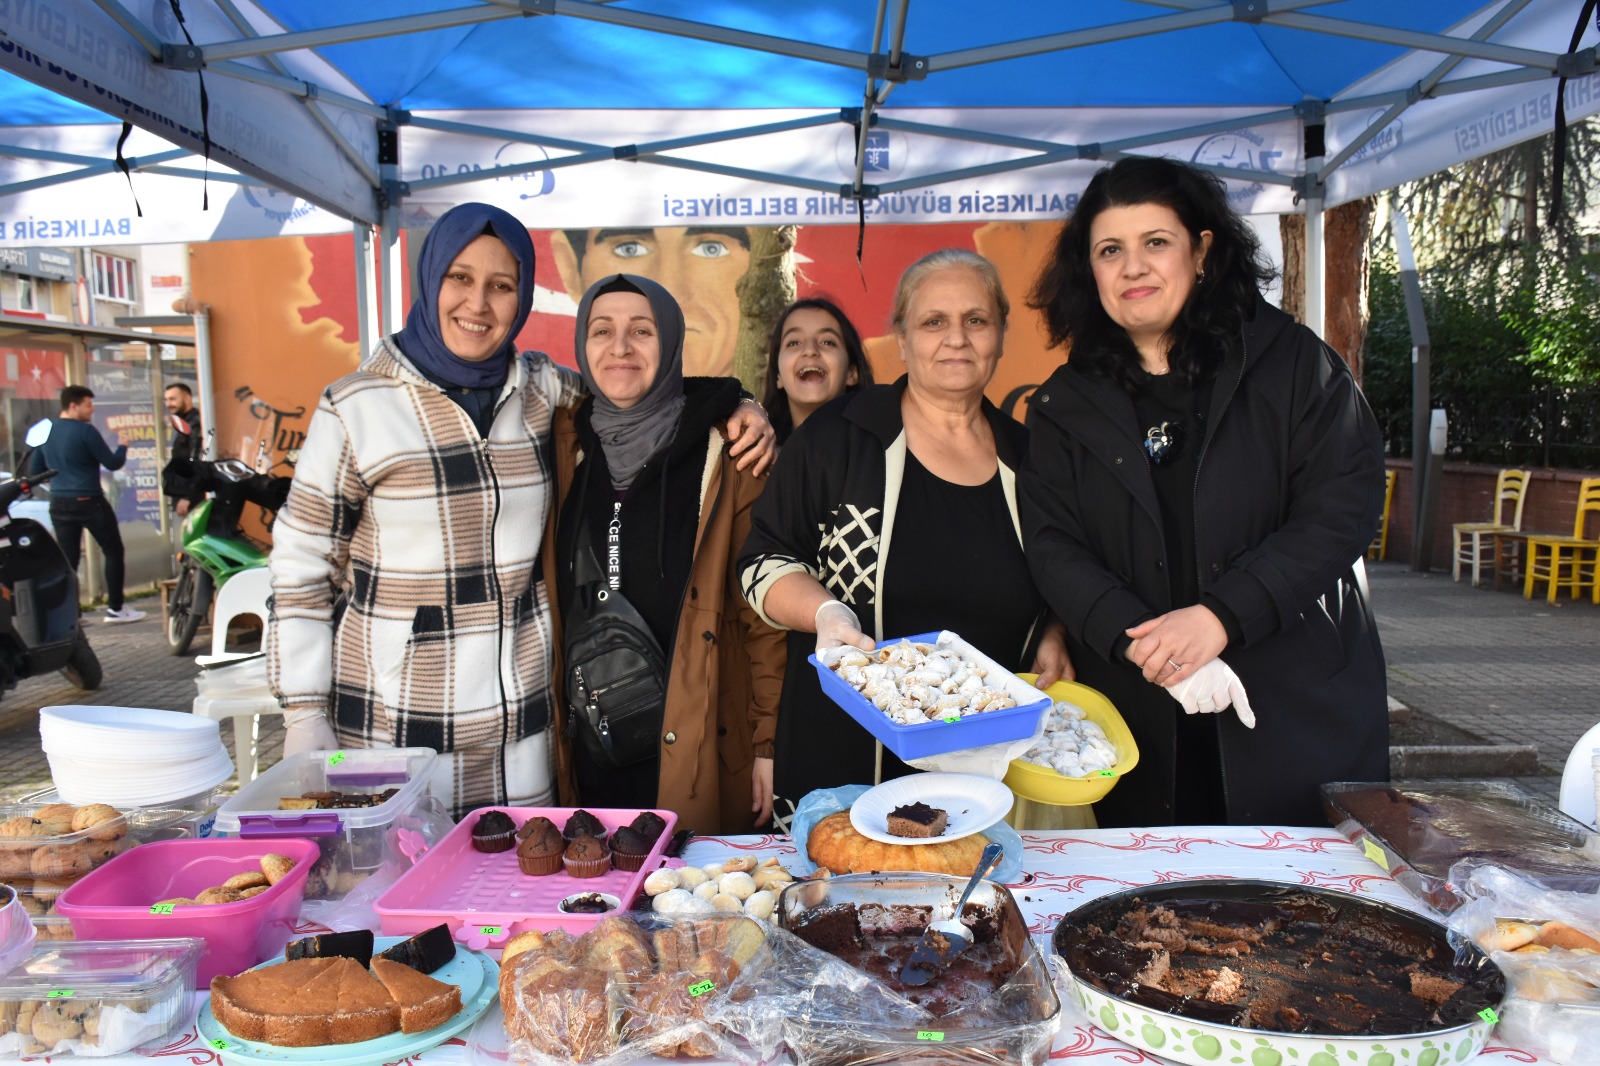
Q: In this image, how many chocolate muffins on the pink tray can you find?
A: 7